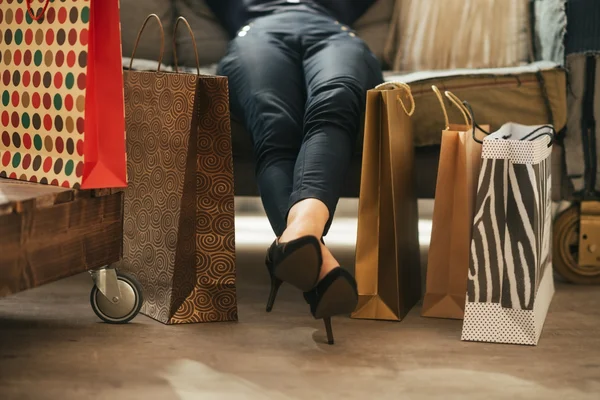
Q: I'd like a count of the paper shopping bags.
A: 5